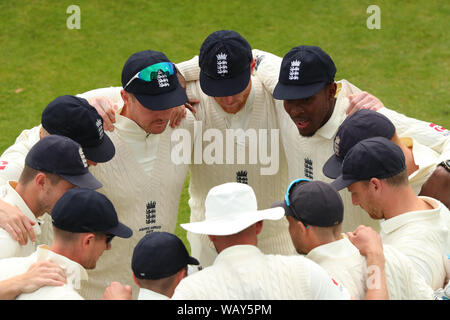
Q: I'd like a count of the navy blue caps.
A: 10